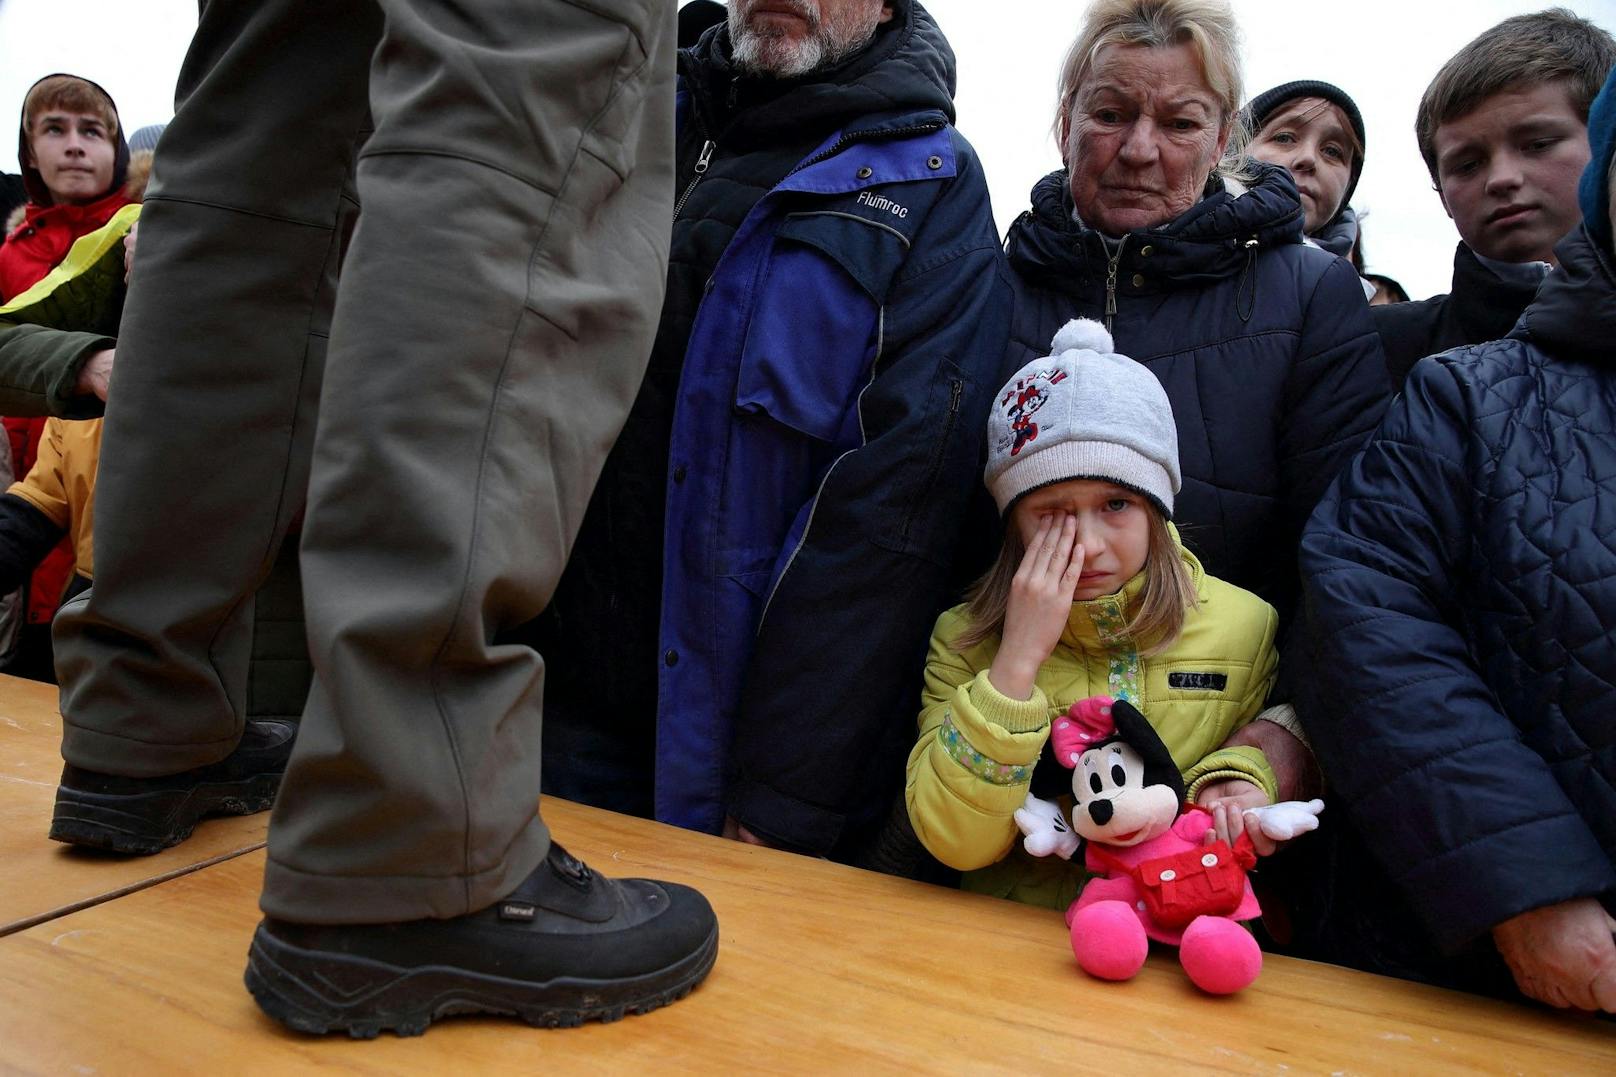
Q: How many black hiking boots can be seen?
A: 2